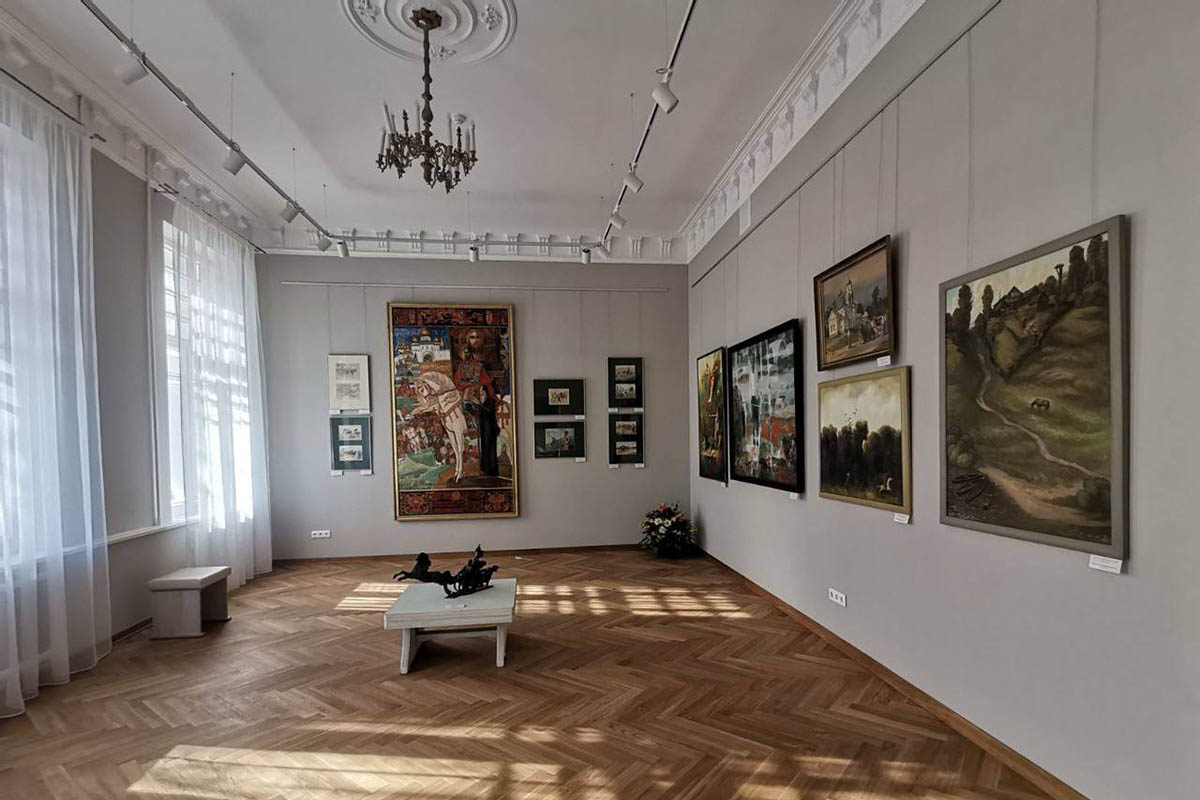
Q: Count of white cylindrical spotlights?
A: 11